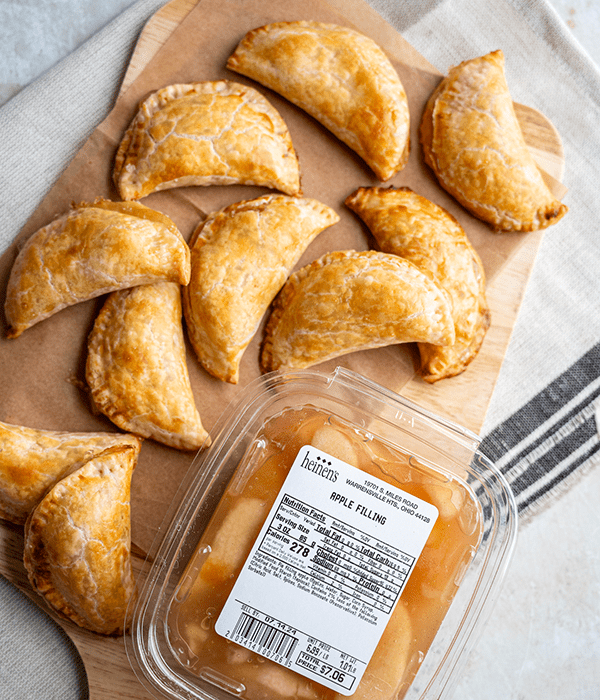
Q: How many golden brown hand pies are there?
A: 10